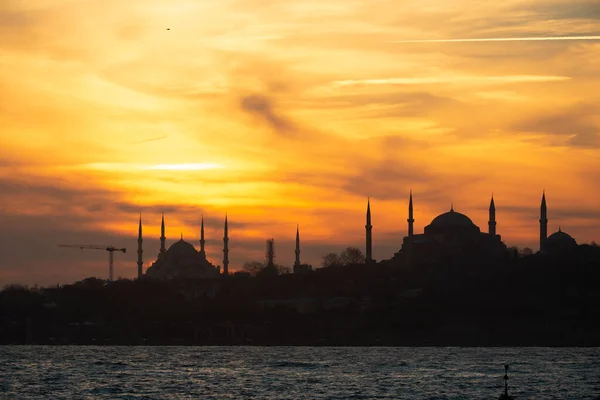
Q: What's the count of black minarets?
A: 9